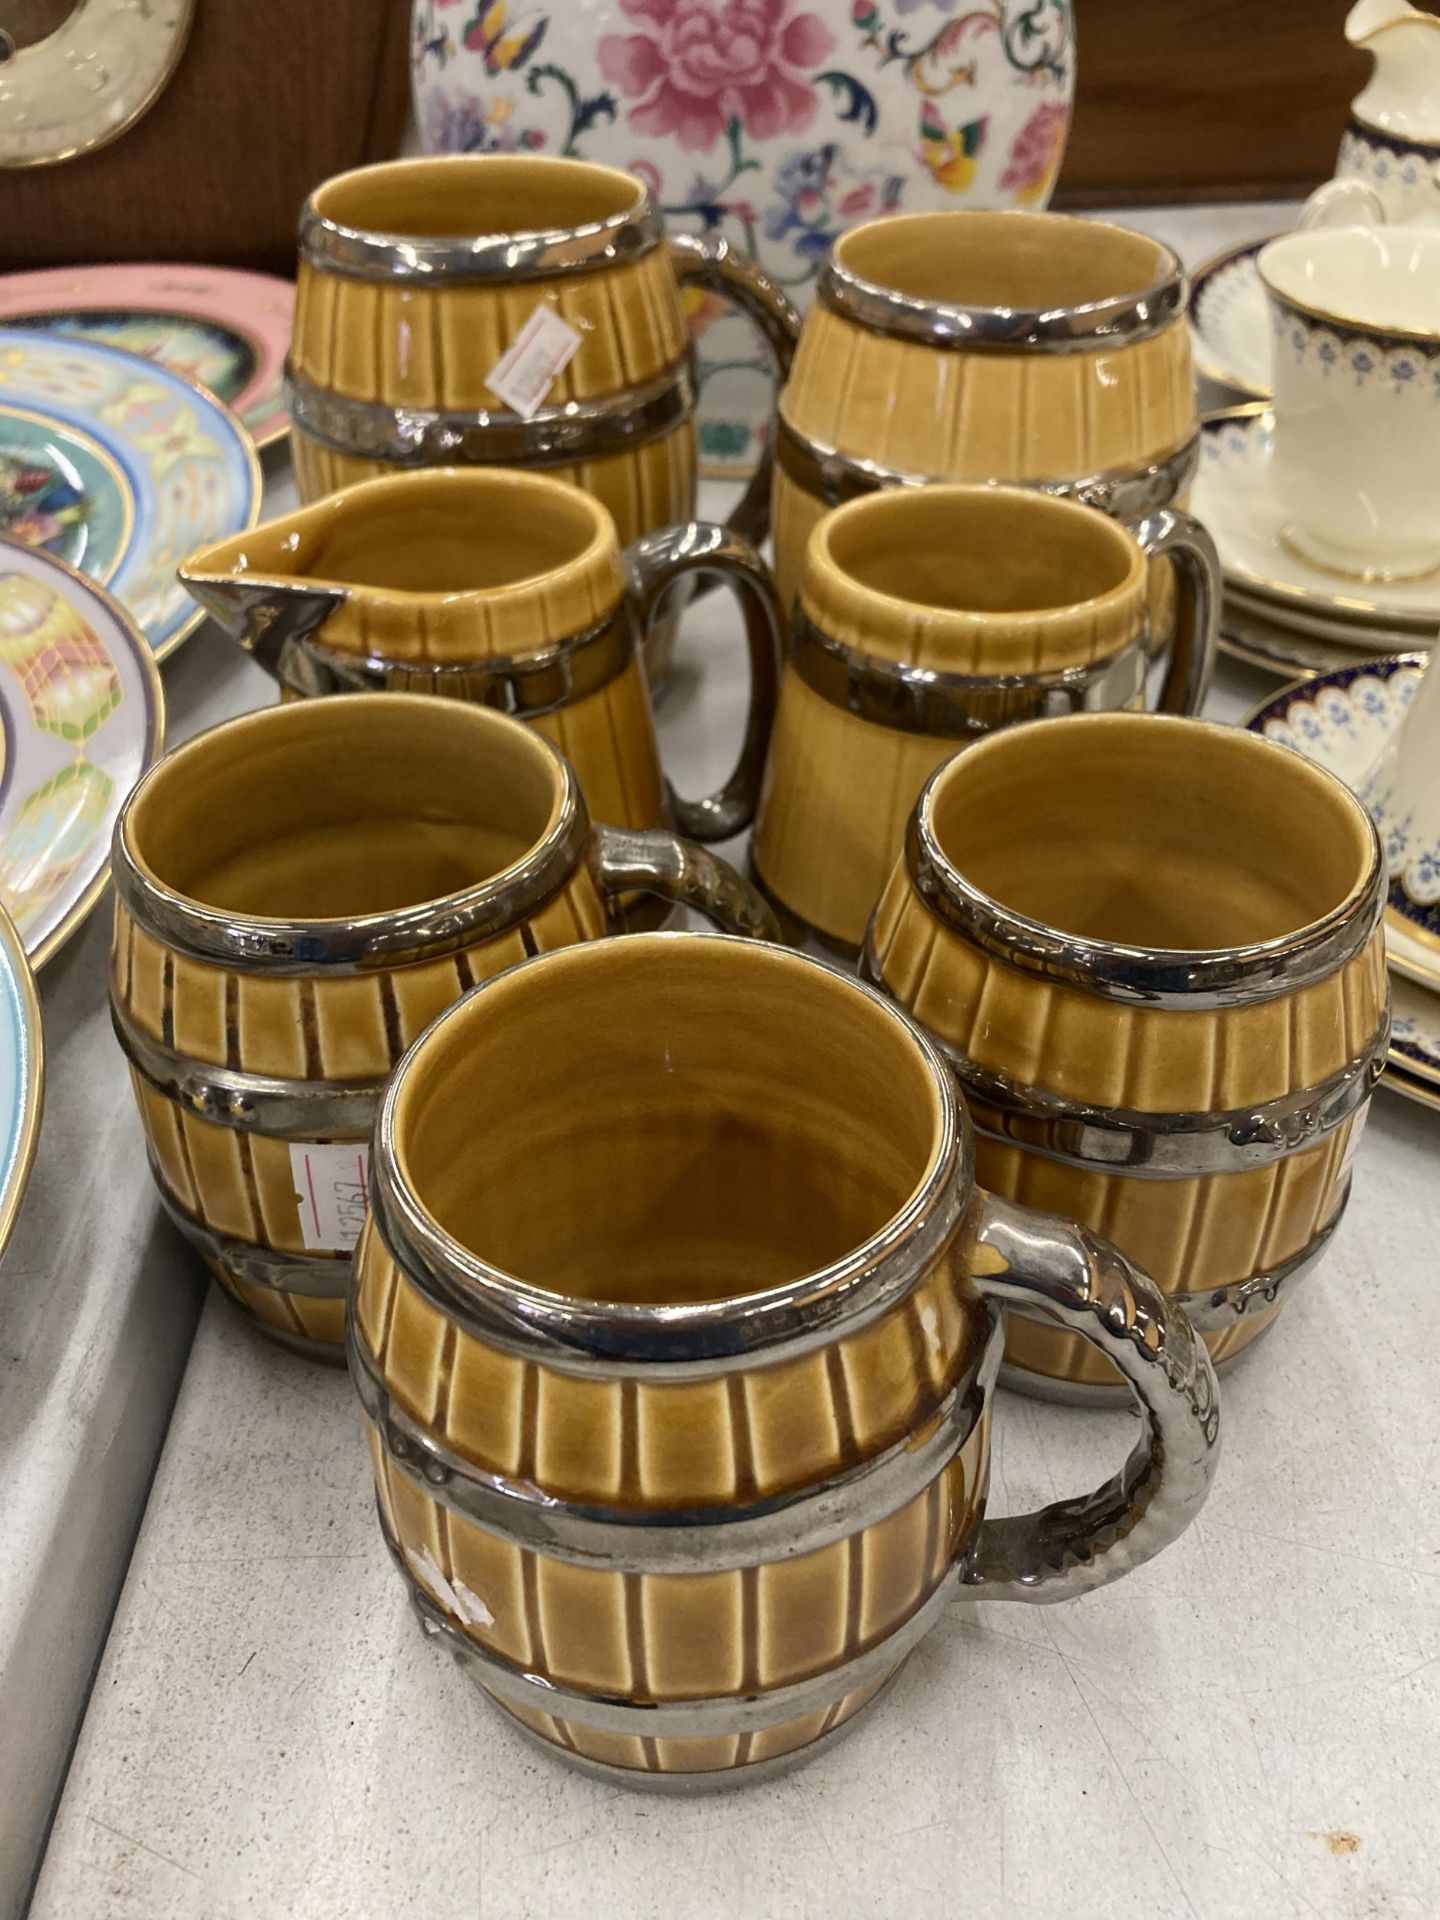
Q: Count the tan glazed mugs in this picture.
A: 6